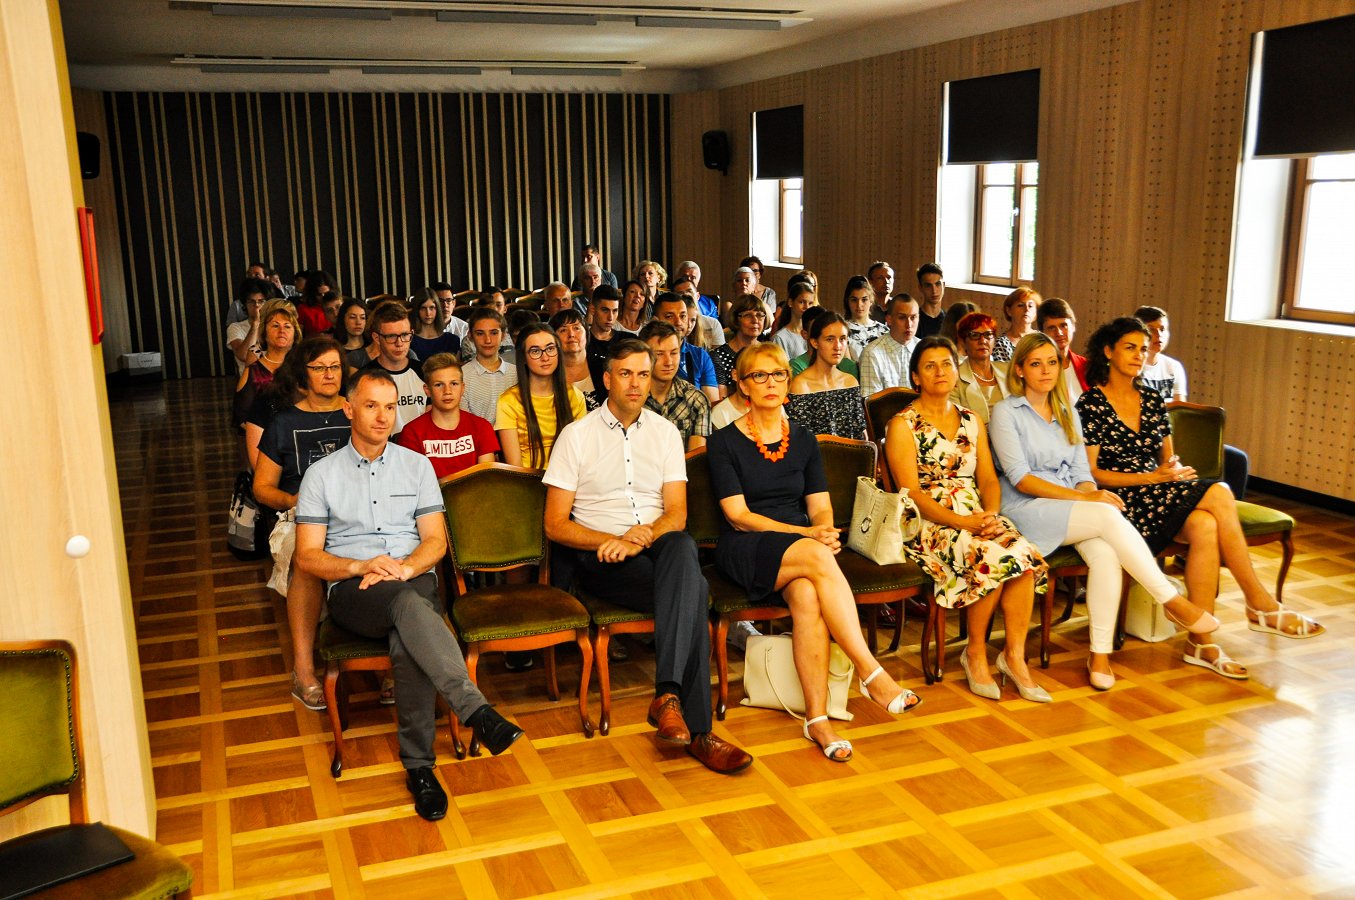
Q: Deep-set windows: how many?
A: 3